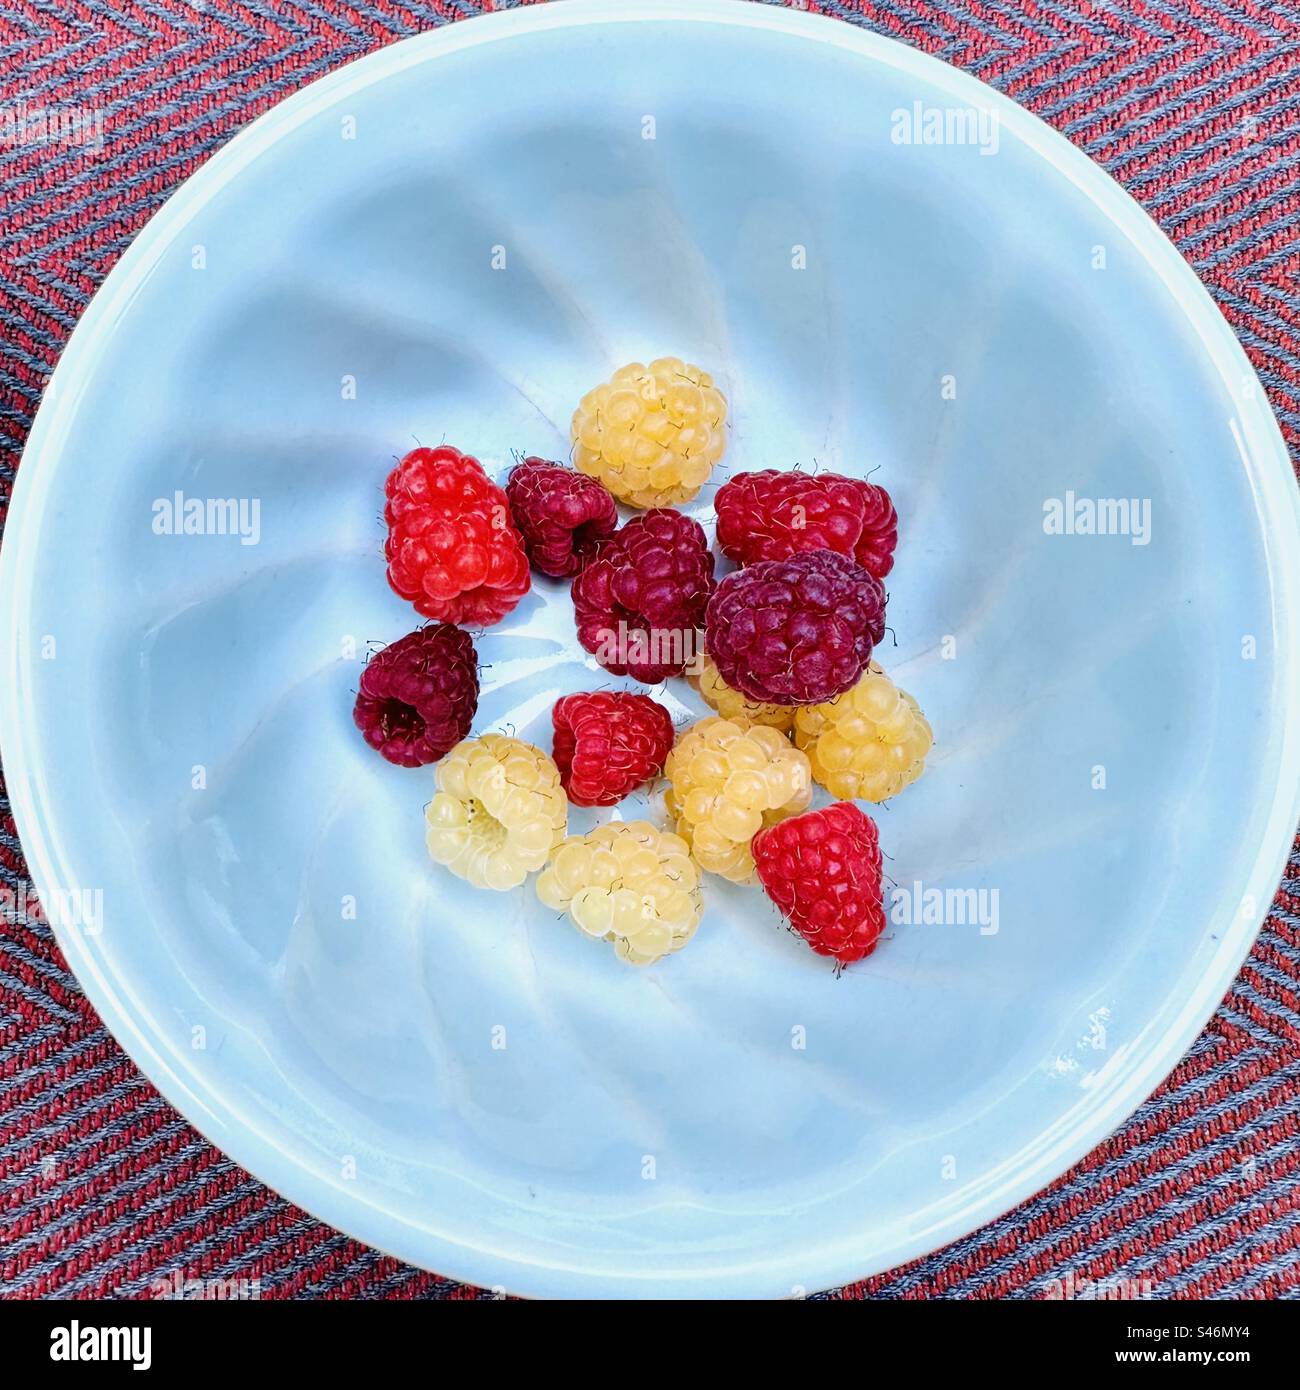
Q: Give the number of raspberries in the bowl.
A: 14